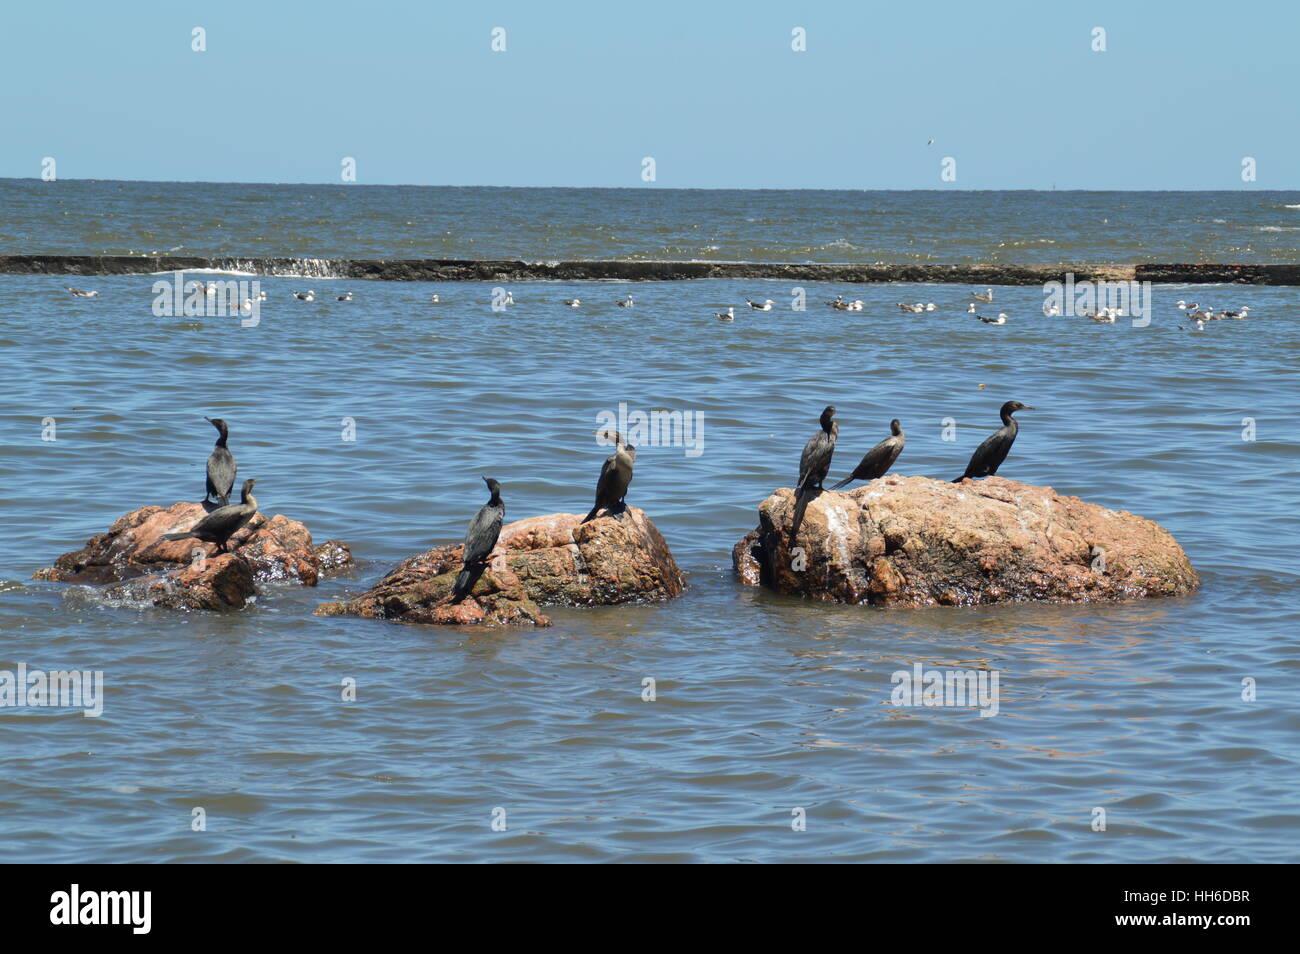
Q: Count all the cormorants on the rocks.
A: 7